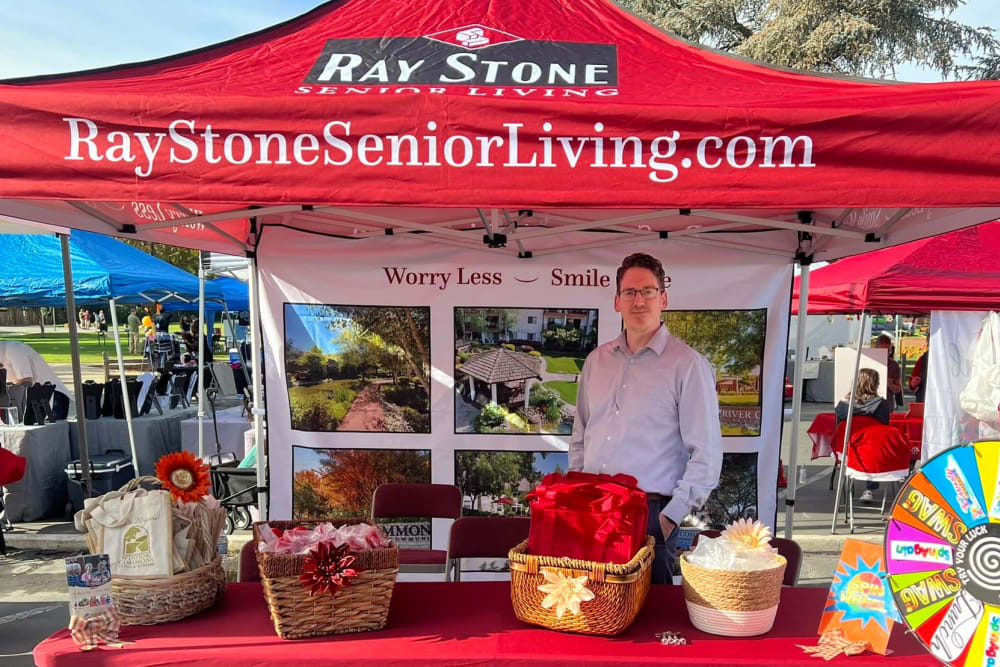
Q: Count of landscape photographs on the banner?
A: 6